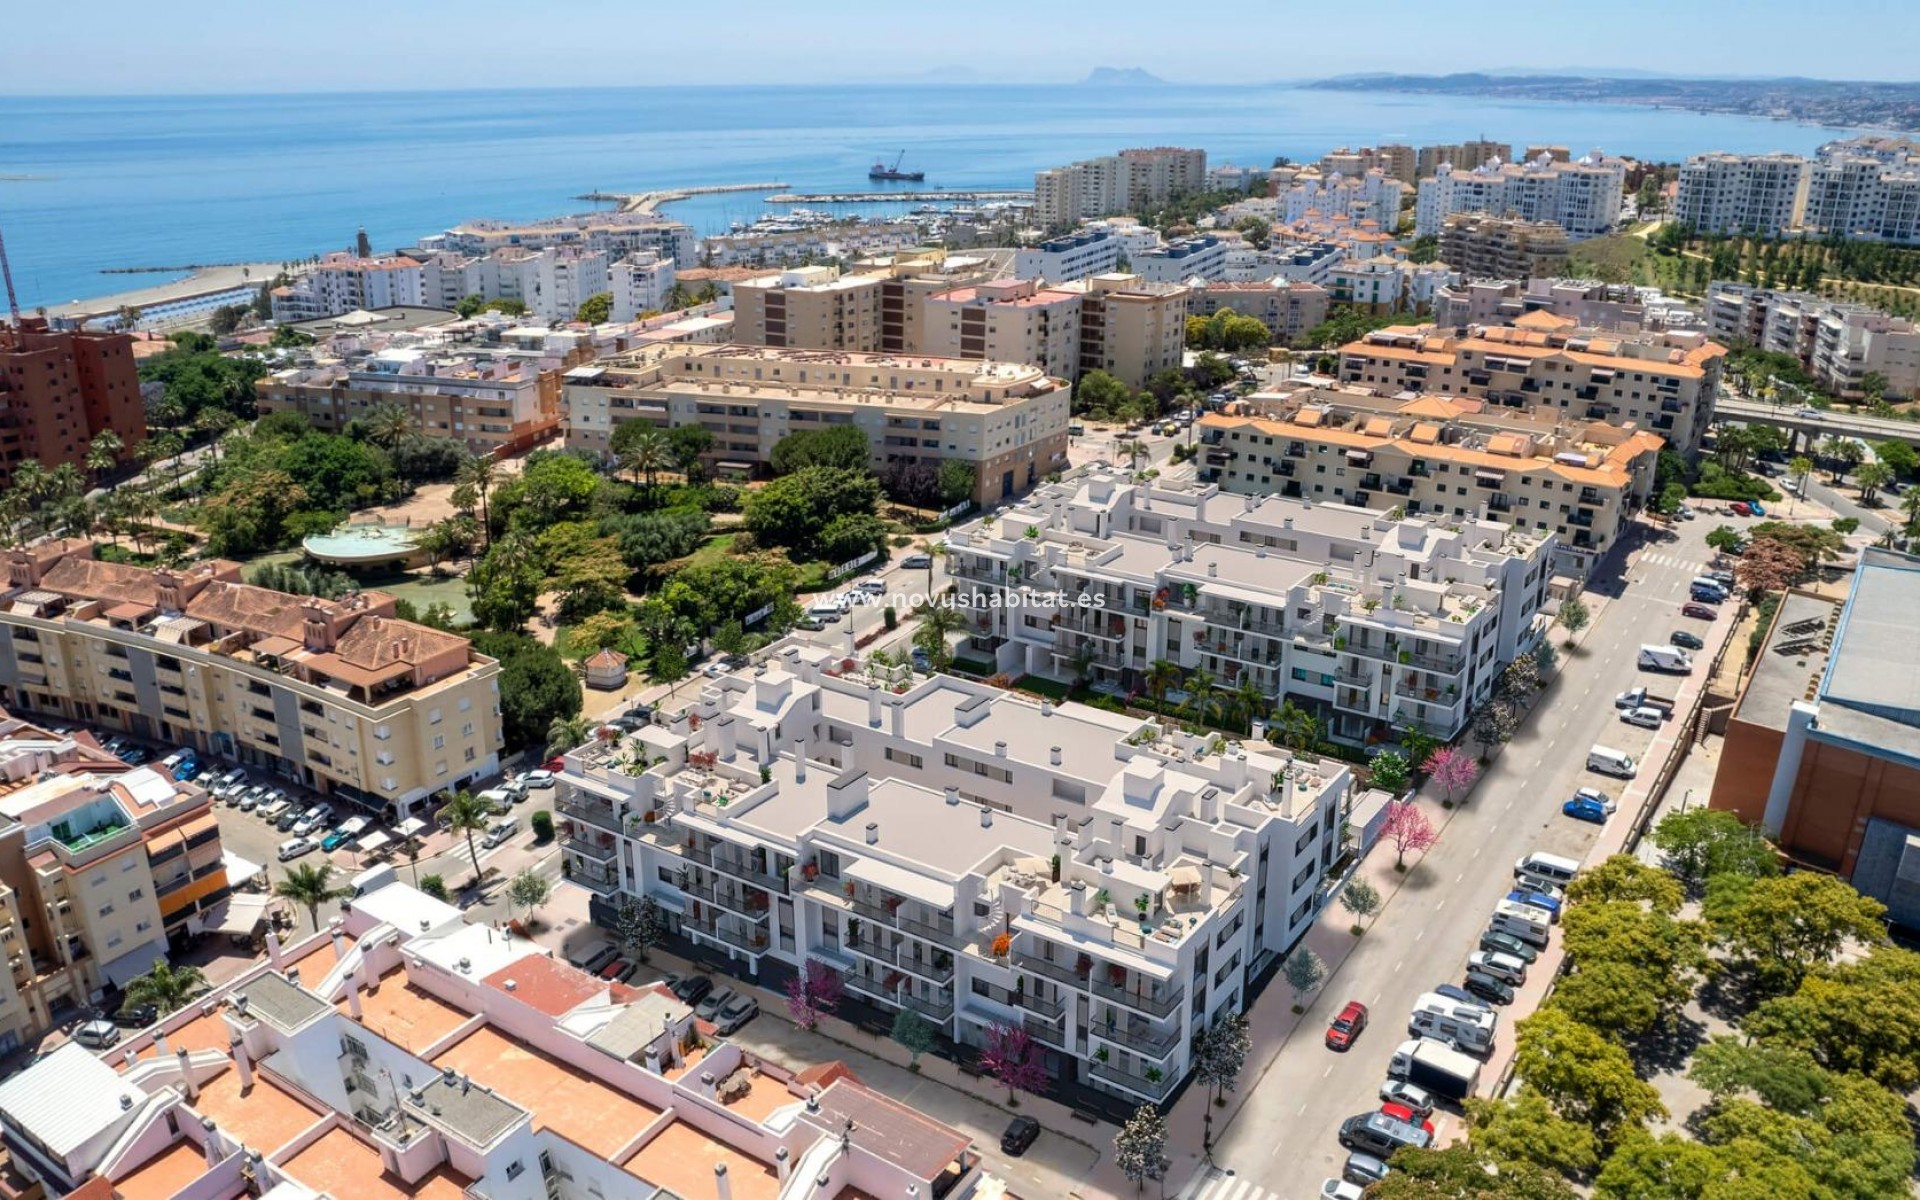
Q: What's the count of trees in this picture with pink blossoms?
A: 4